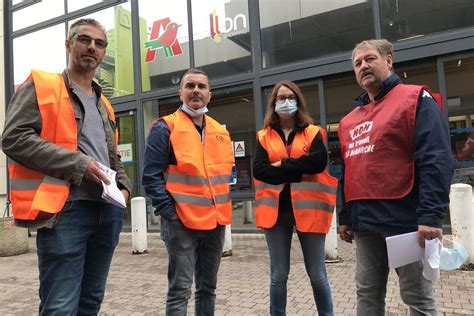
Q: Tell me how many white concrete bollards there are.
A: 4